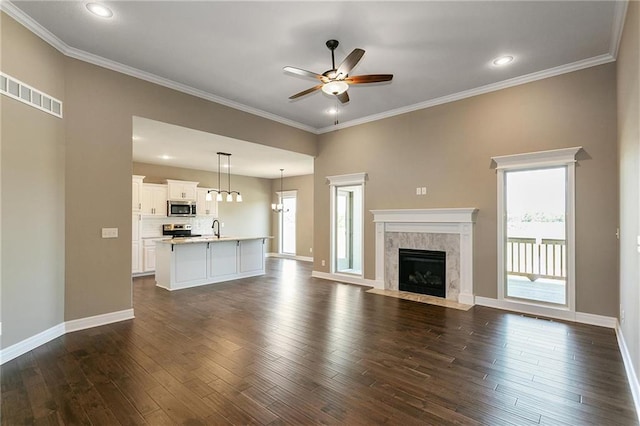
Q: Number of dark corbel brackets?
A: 4